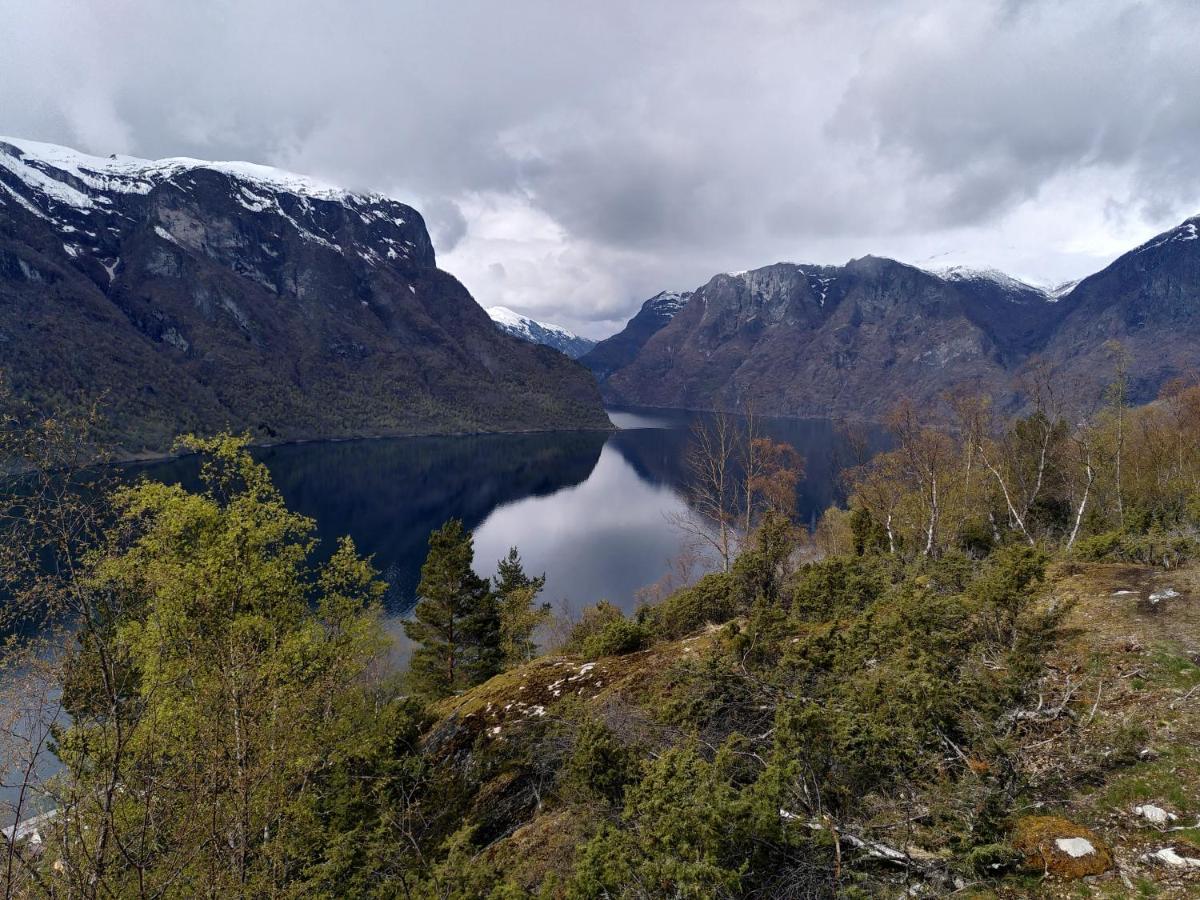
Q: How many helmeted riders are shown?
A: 0